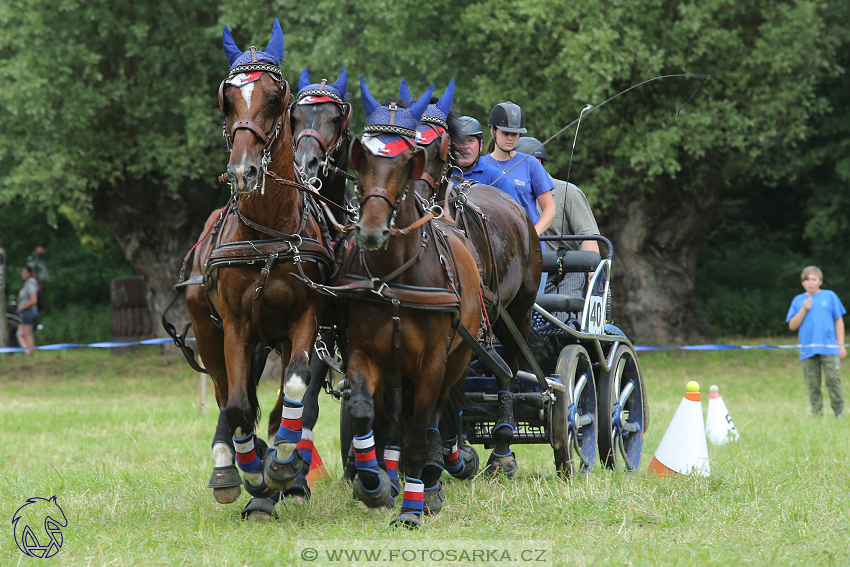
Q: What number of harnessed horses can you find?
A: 4